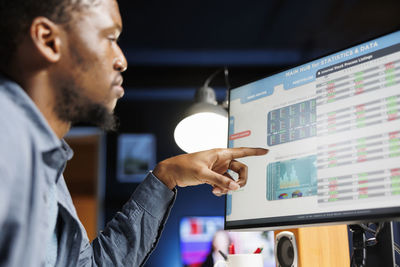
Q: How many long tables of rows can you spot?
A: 4